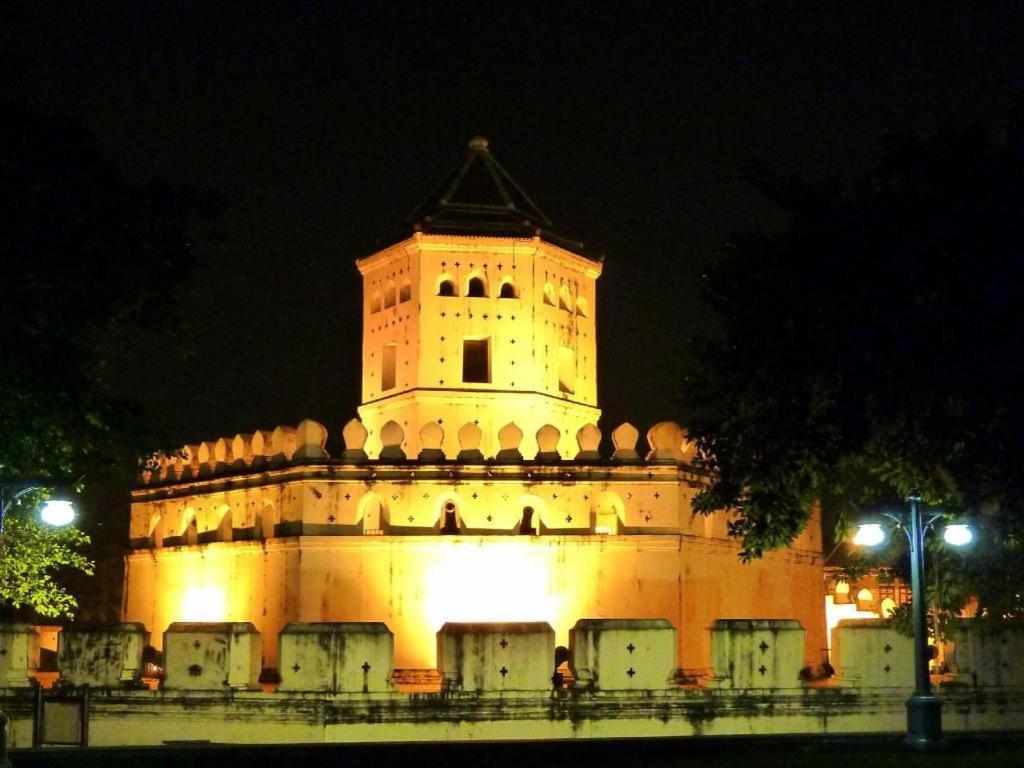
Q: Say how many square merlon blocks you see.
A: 9